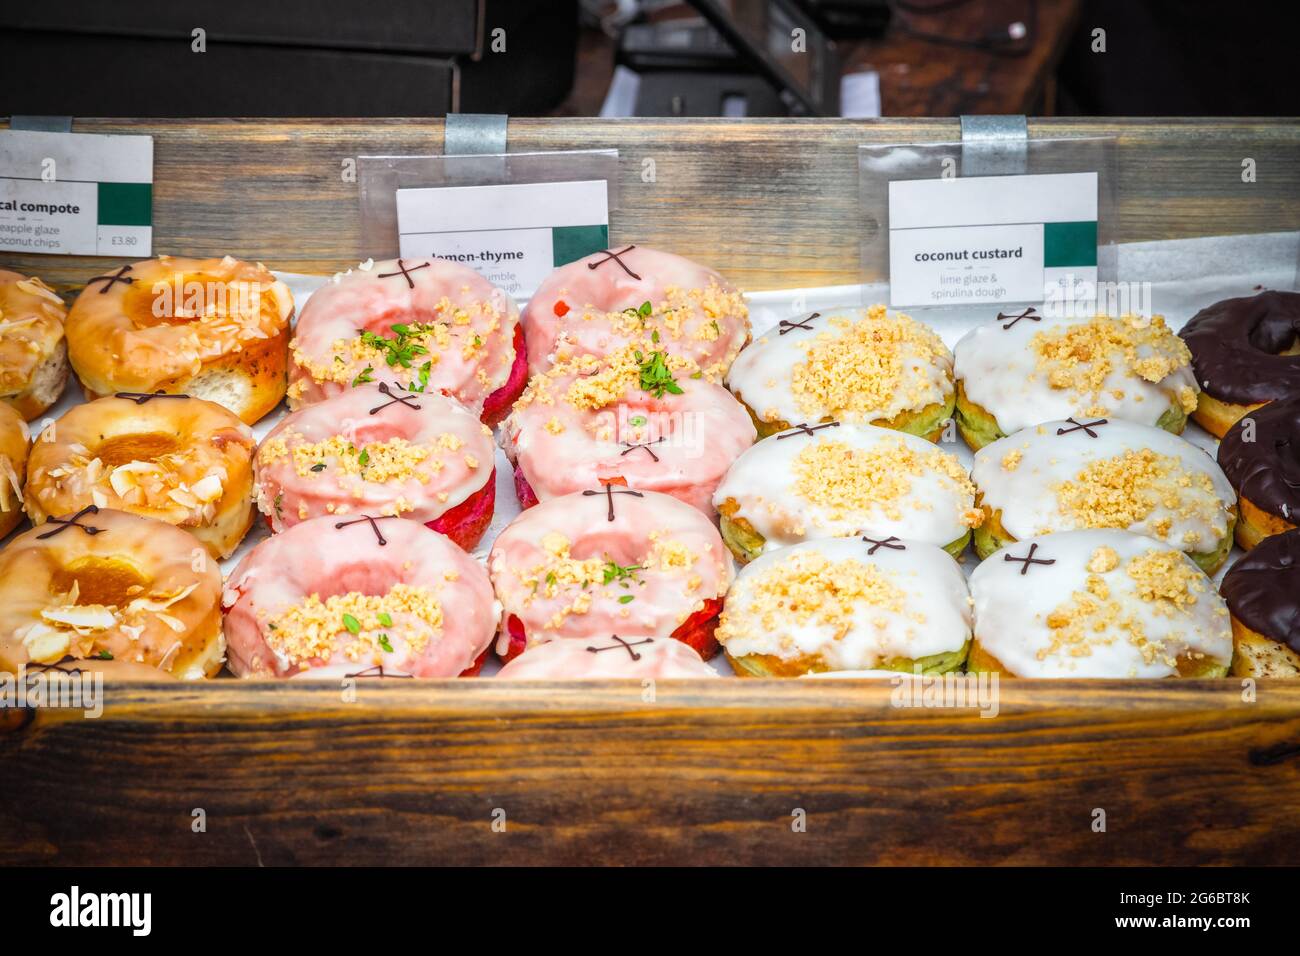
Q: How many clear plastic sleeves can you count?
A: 2